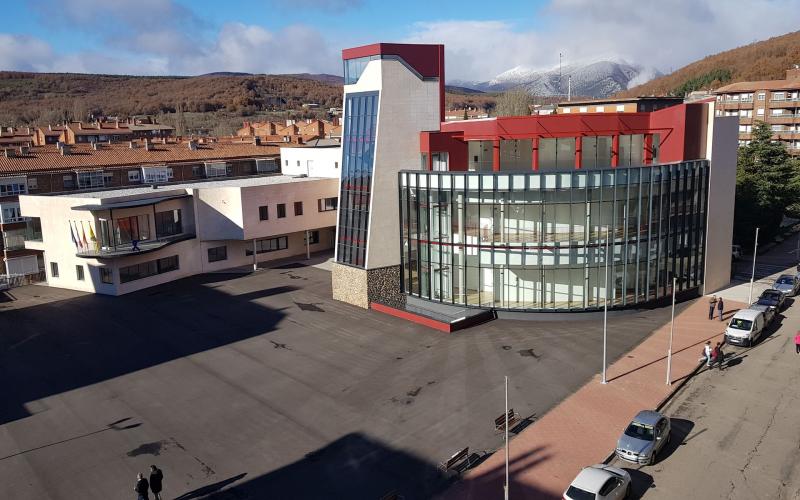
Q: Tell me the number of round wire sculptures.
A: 0